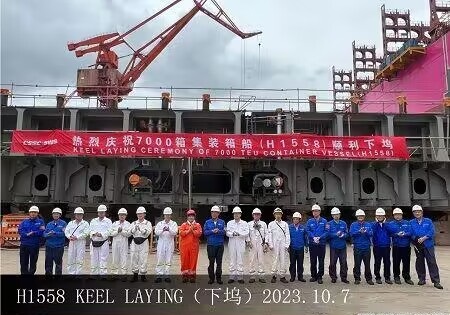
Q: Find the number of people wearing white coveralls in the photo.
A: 8